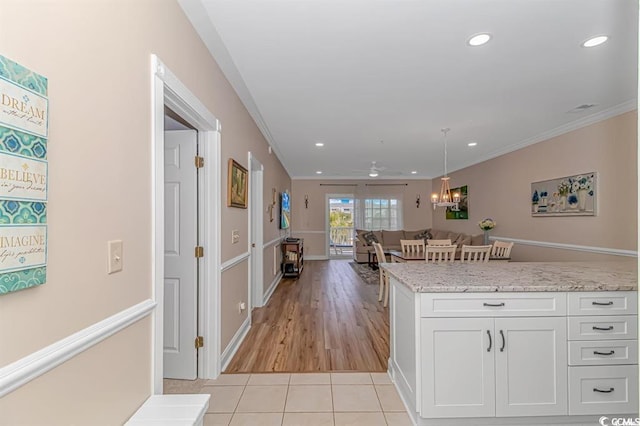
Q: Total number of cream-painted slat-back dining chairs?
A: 6